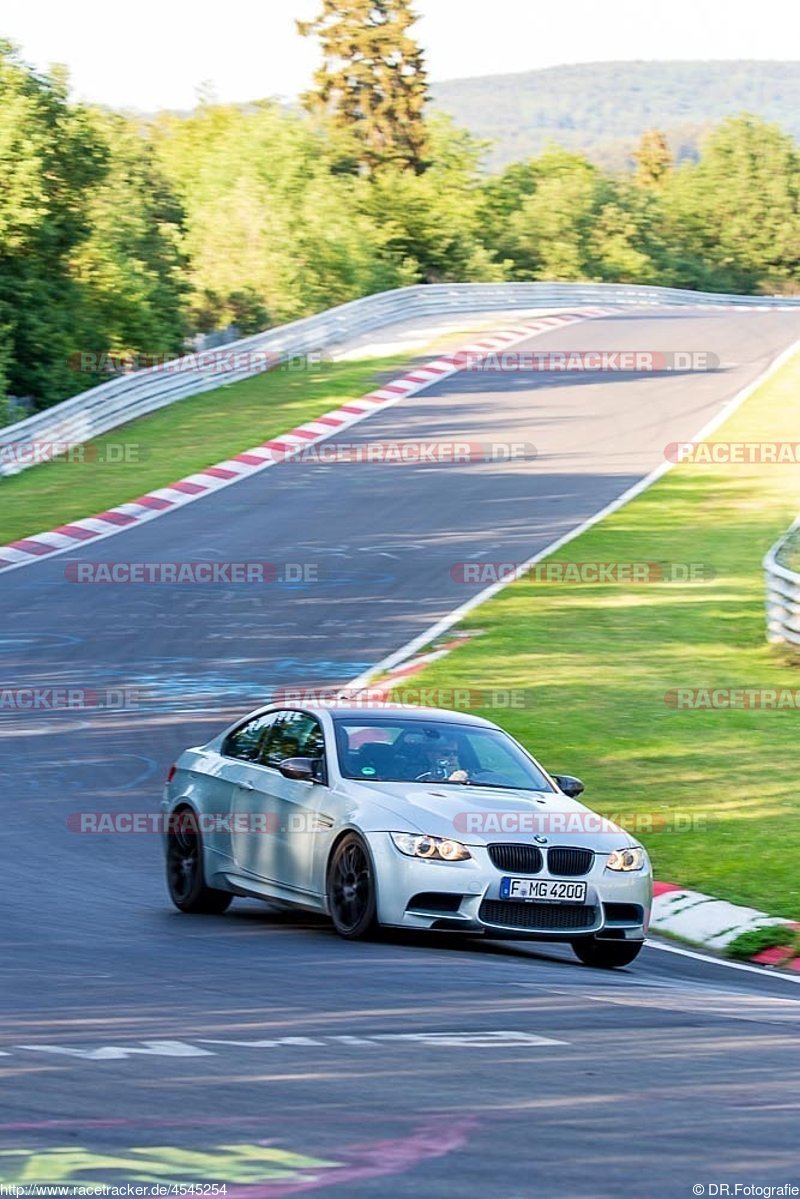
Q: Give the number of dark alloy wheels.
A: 2